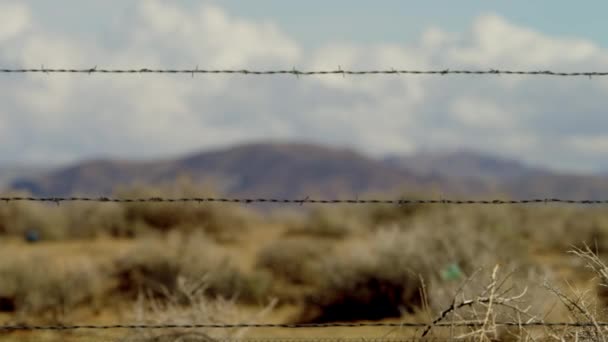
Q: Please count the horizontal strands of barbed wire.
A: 3